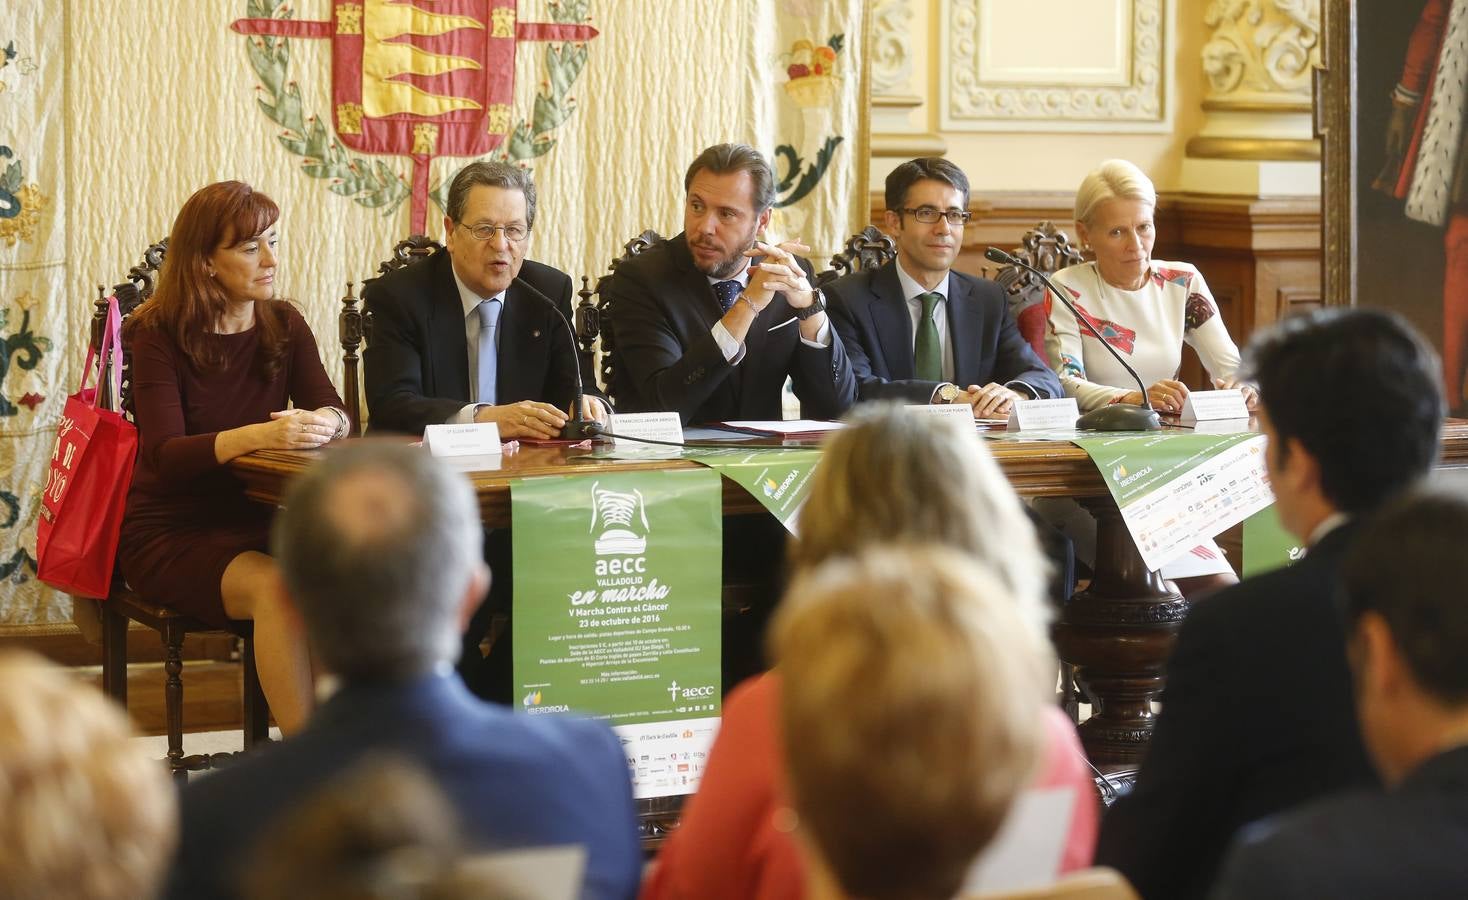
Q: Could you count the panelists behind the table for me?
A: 5